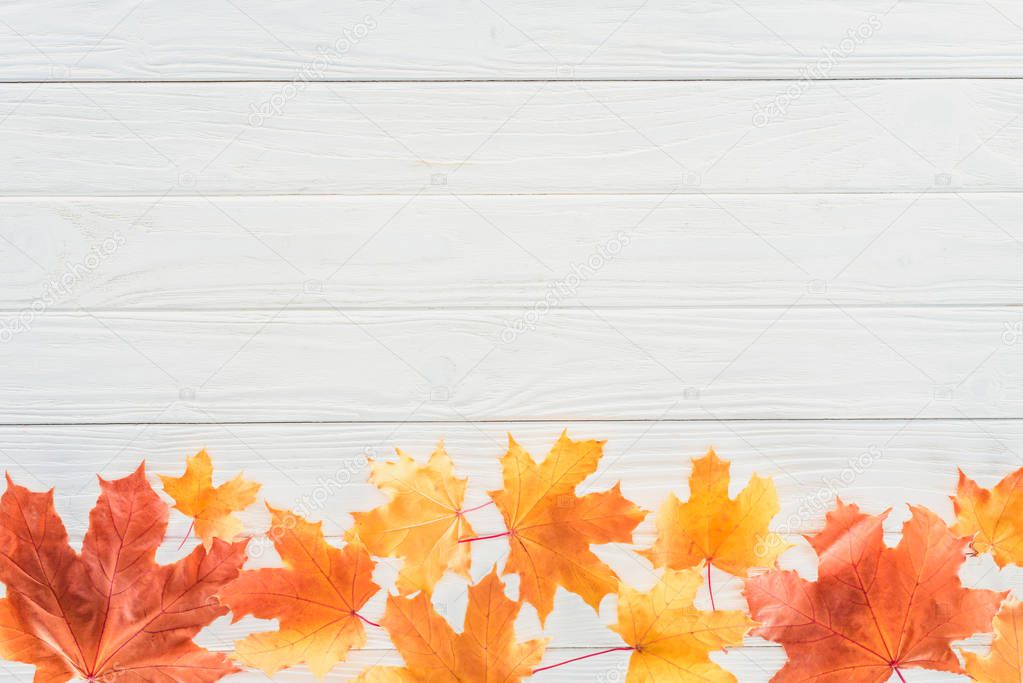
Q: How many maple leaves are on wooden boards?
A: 11